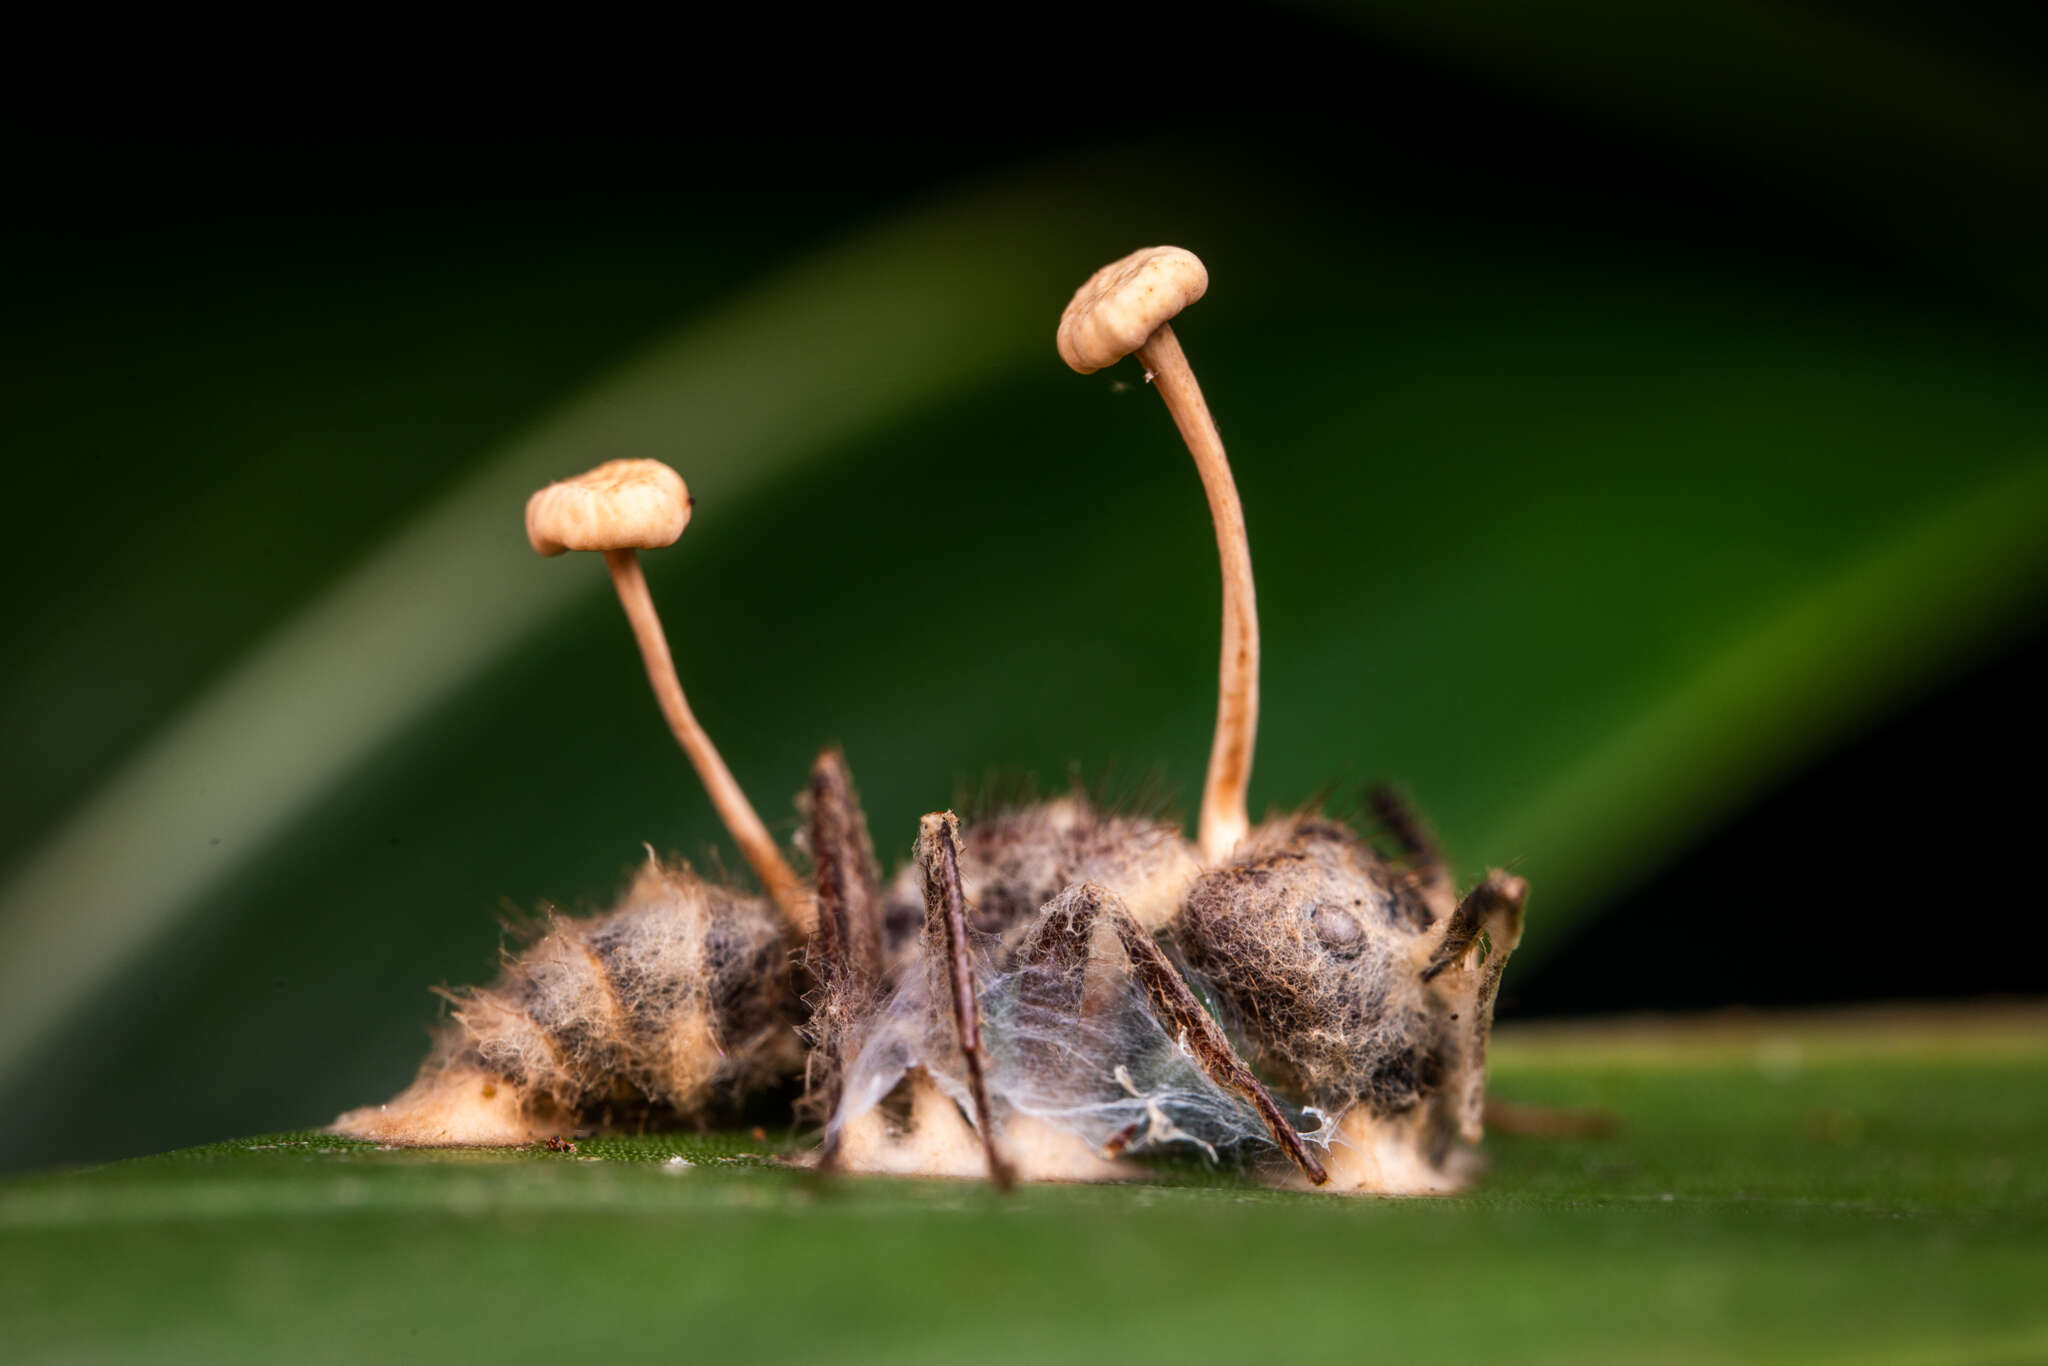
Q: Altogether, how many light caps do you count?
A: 2